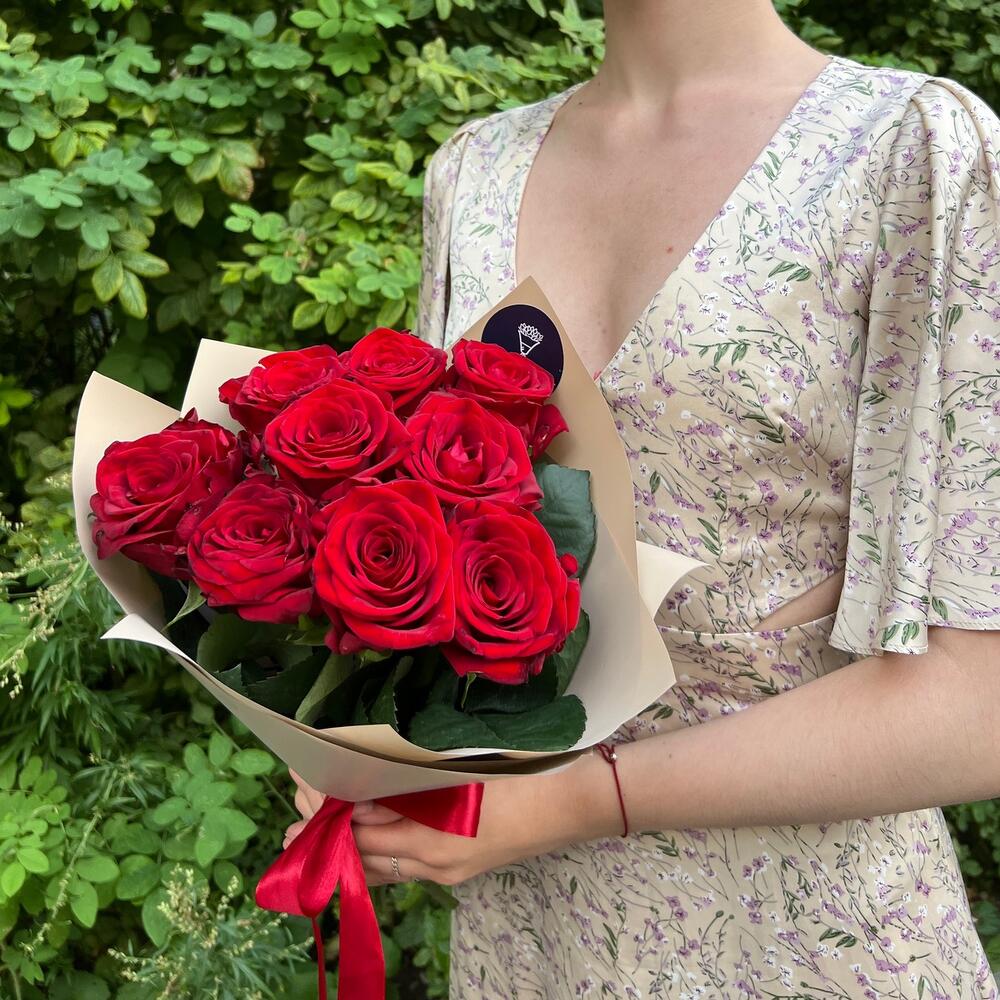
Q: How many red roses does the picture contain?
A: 9